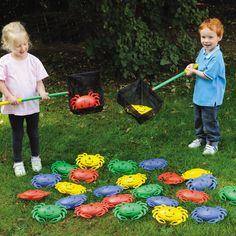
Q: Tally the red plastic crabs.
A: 7